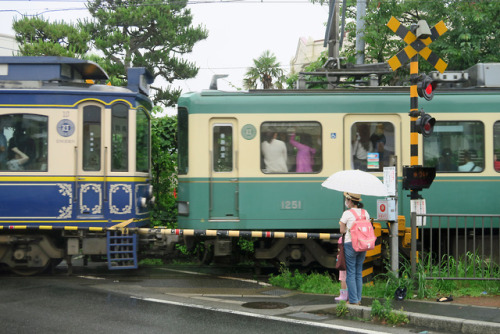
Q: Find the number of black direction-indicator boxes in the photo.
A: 1